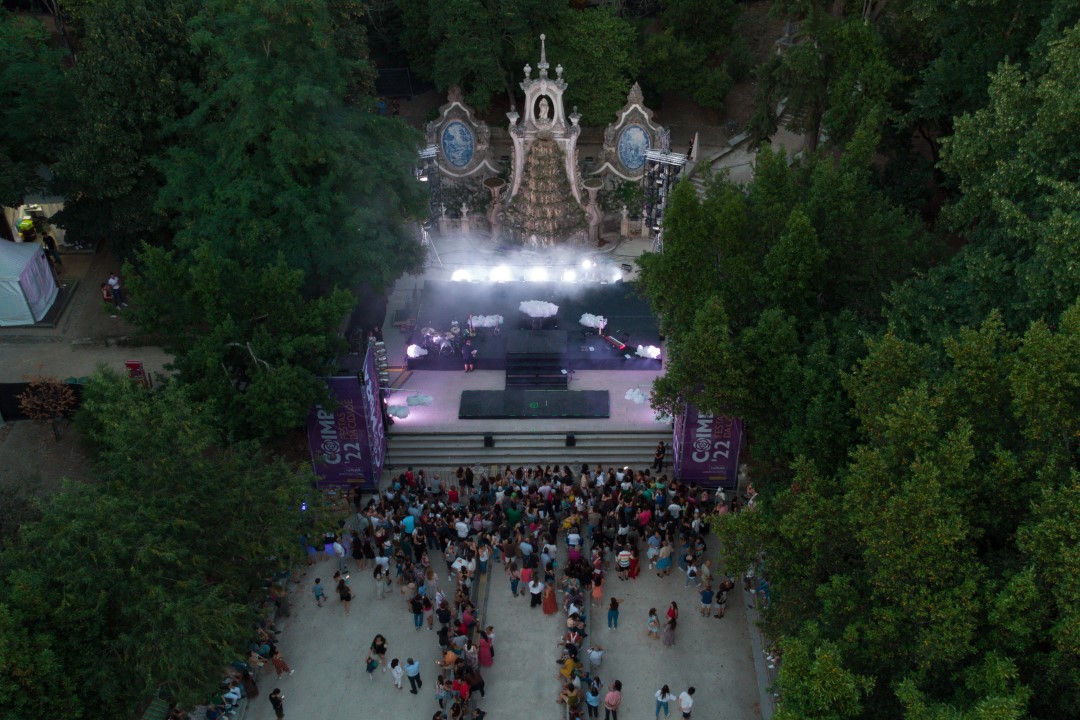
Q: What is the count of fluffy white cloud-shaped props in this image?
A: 9